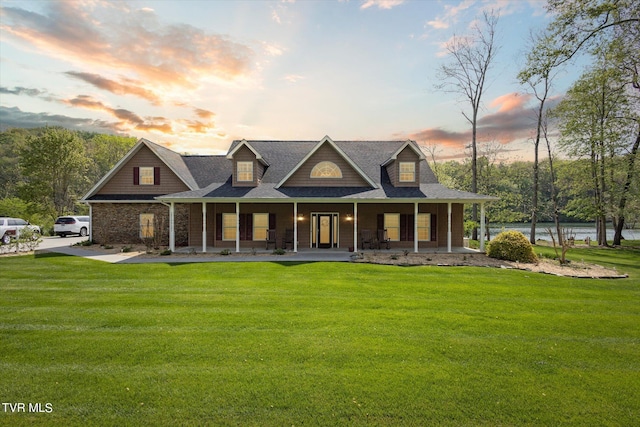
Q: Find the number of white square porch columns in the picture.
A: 8